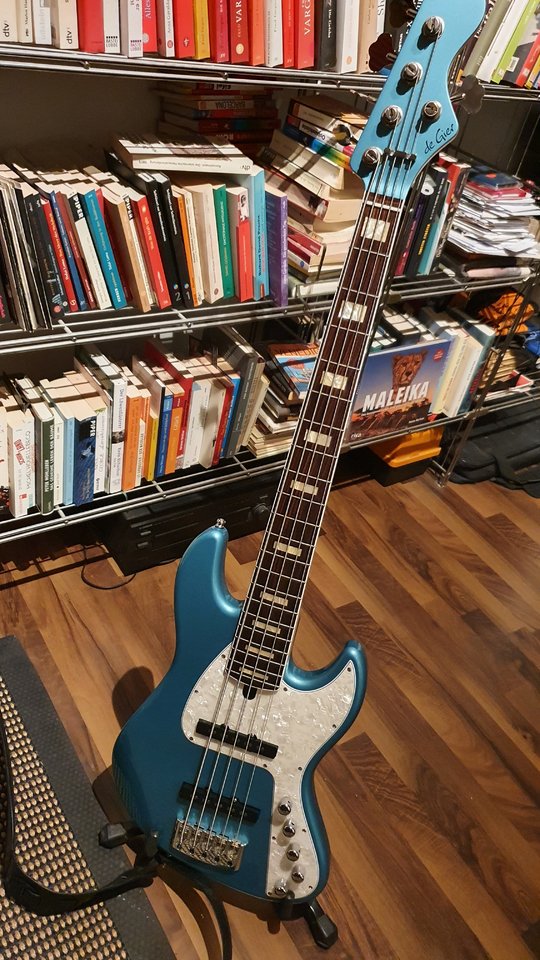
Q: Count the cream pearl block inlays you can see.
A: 10